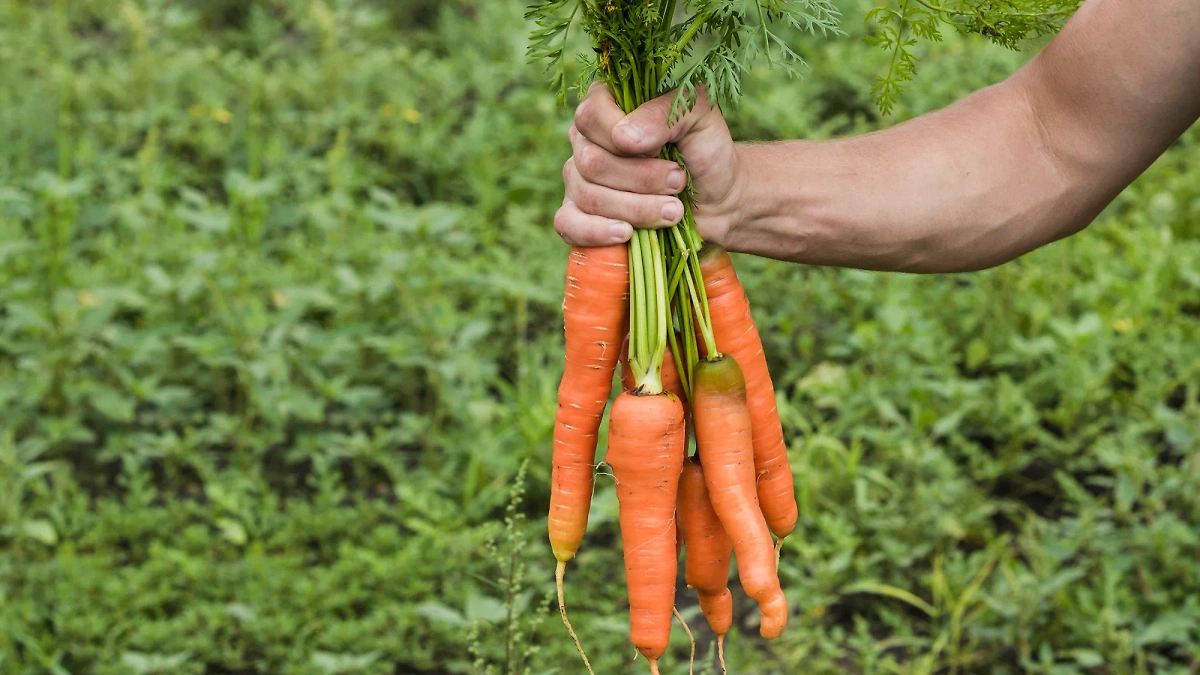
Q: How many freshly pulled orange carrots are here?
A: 6